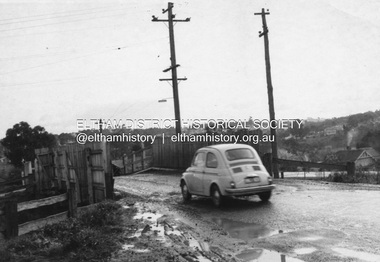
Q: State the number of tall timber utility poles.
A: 2